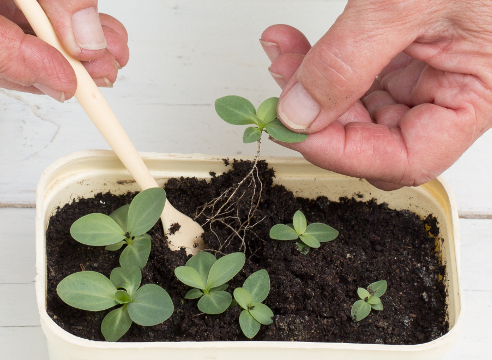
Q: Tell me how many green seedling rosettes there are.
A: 7